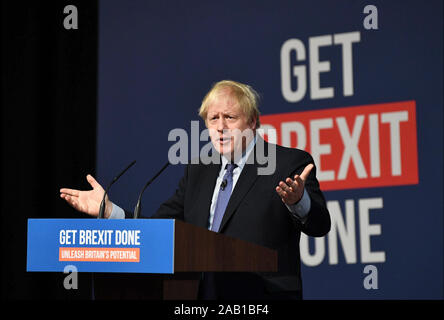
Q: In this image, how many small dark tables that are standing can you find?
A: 1